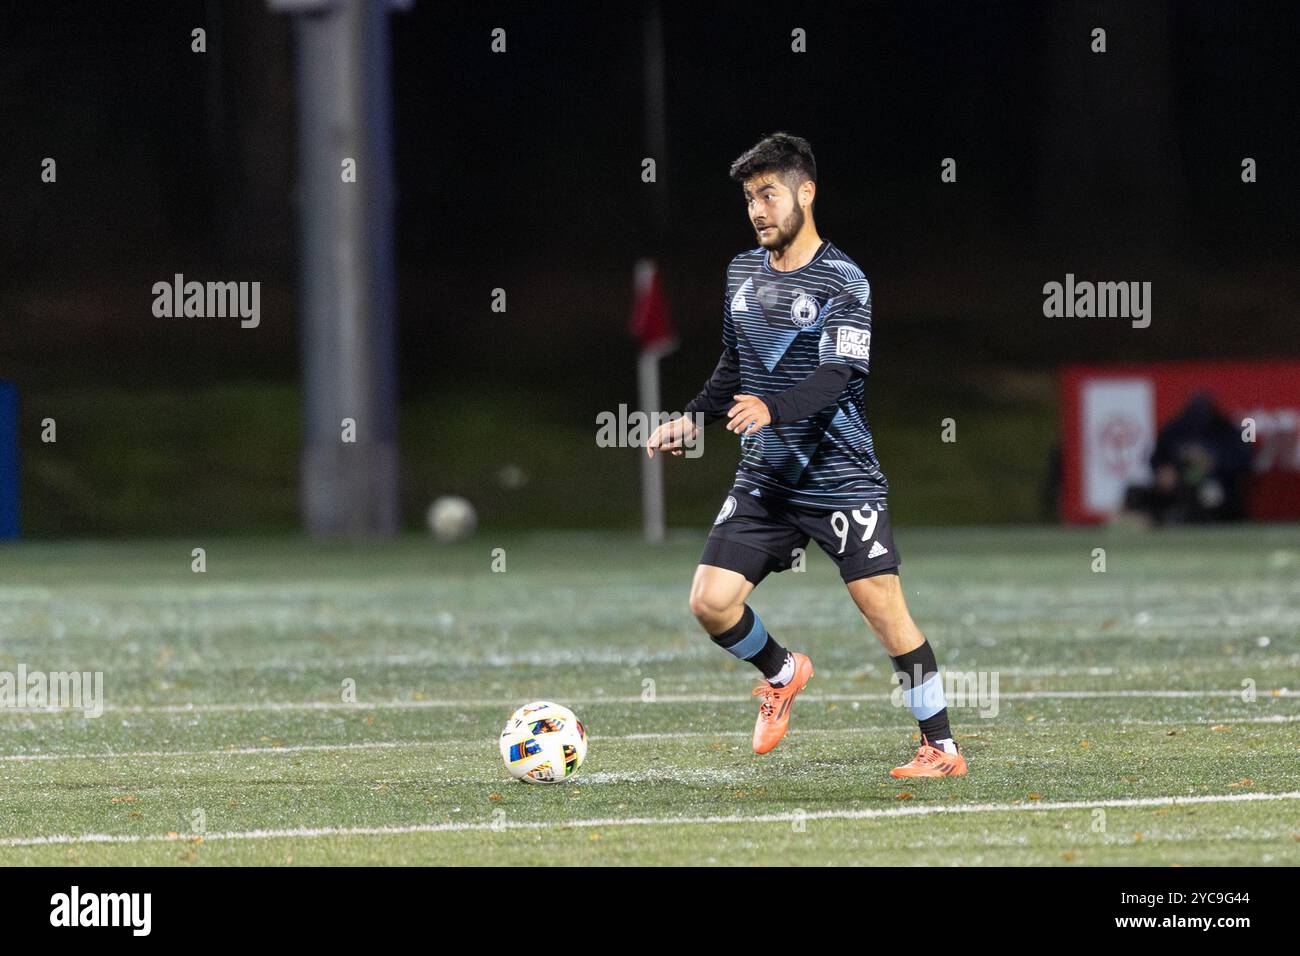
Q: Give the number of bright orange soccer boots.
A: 2